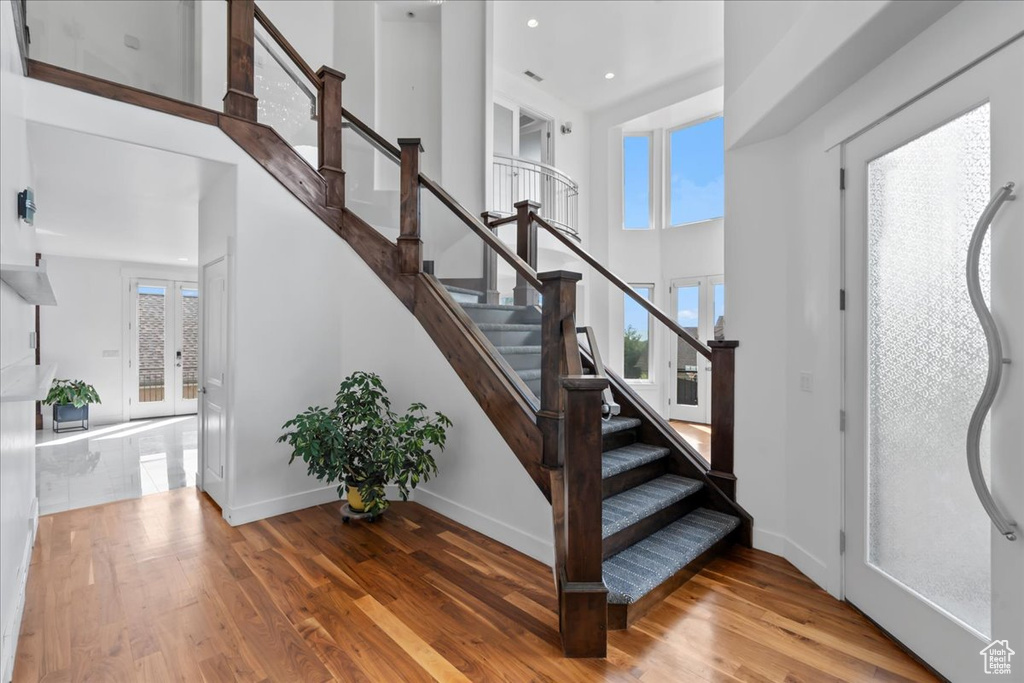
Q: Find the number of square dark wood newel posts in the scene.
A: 8